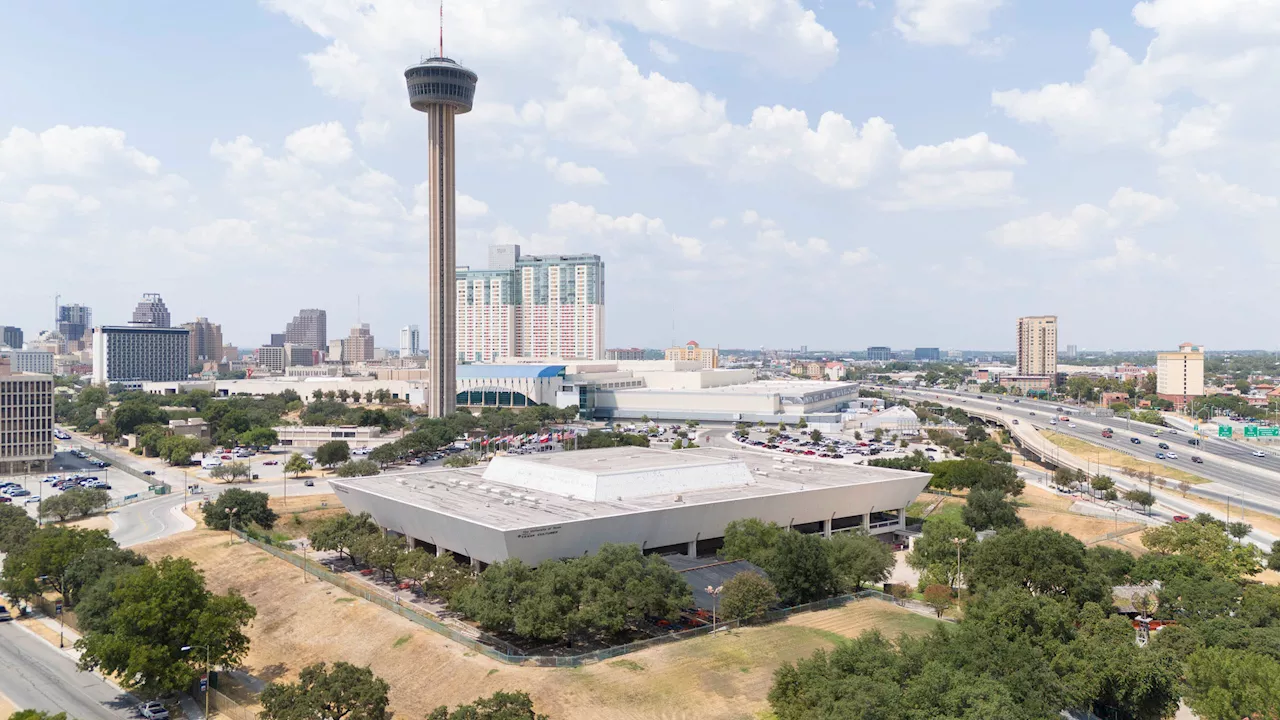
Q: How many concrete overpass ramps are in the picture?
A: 1